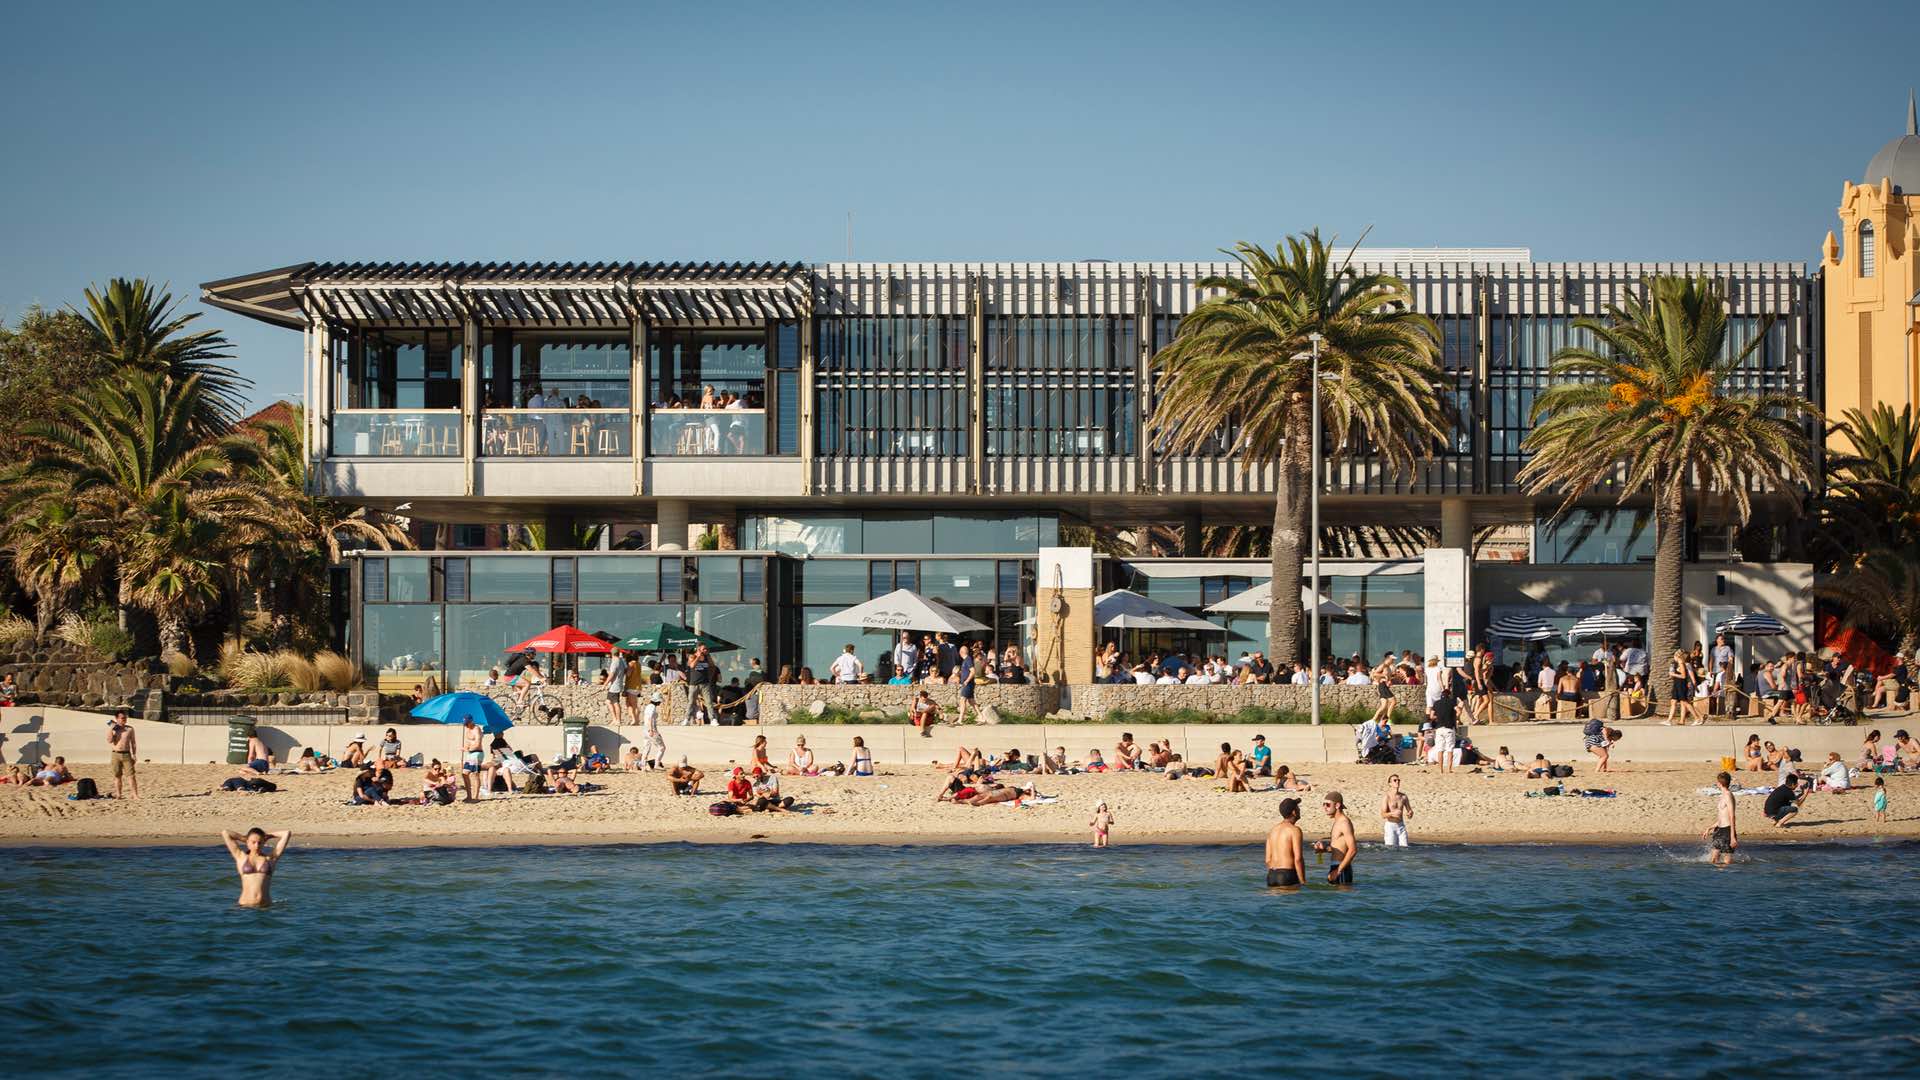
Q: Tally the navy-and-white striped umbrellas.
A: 3